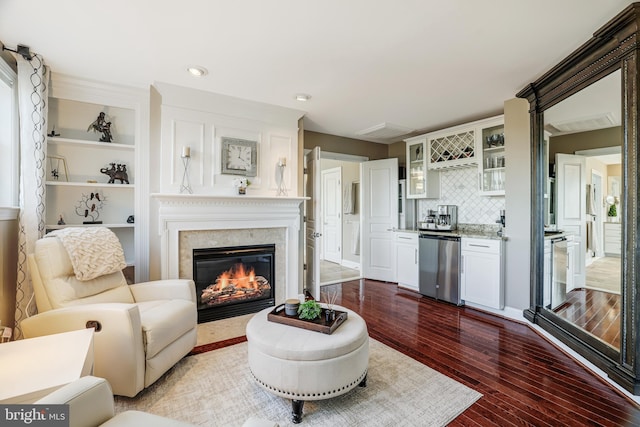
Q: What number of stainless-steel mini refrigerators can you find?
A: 1